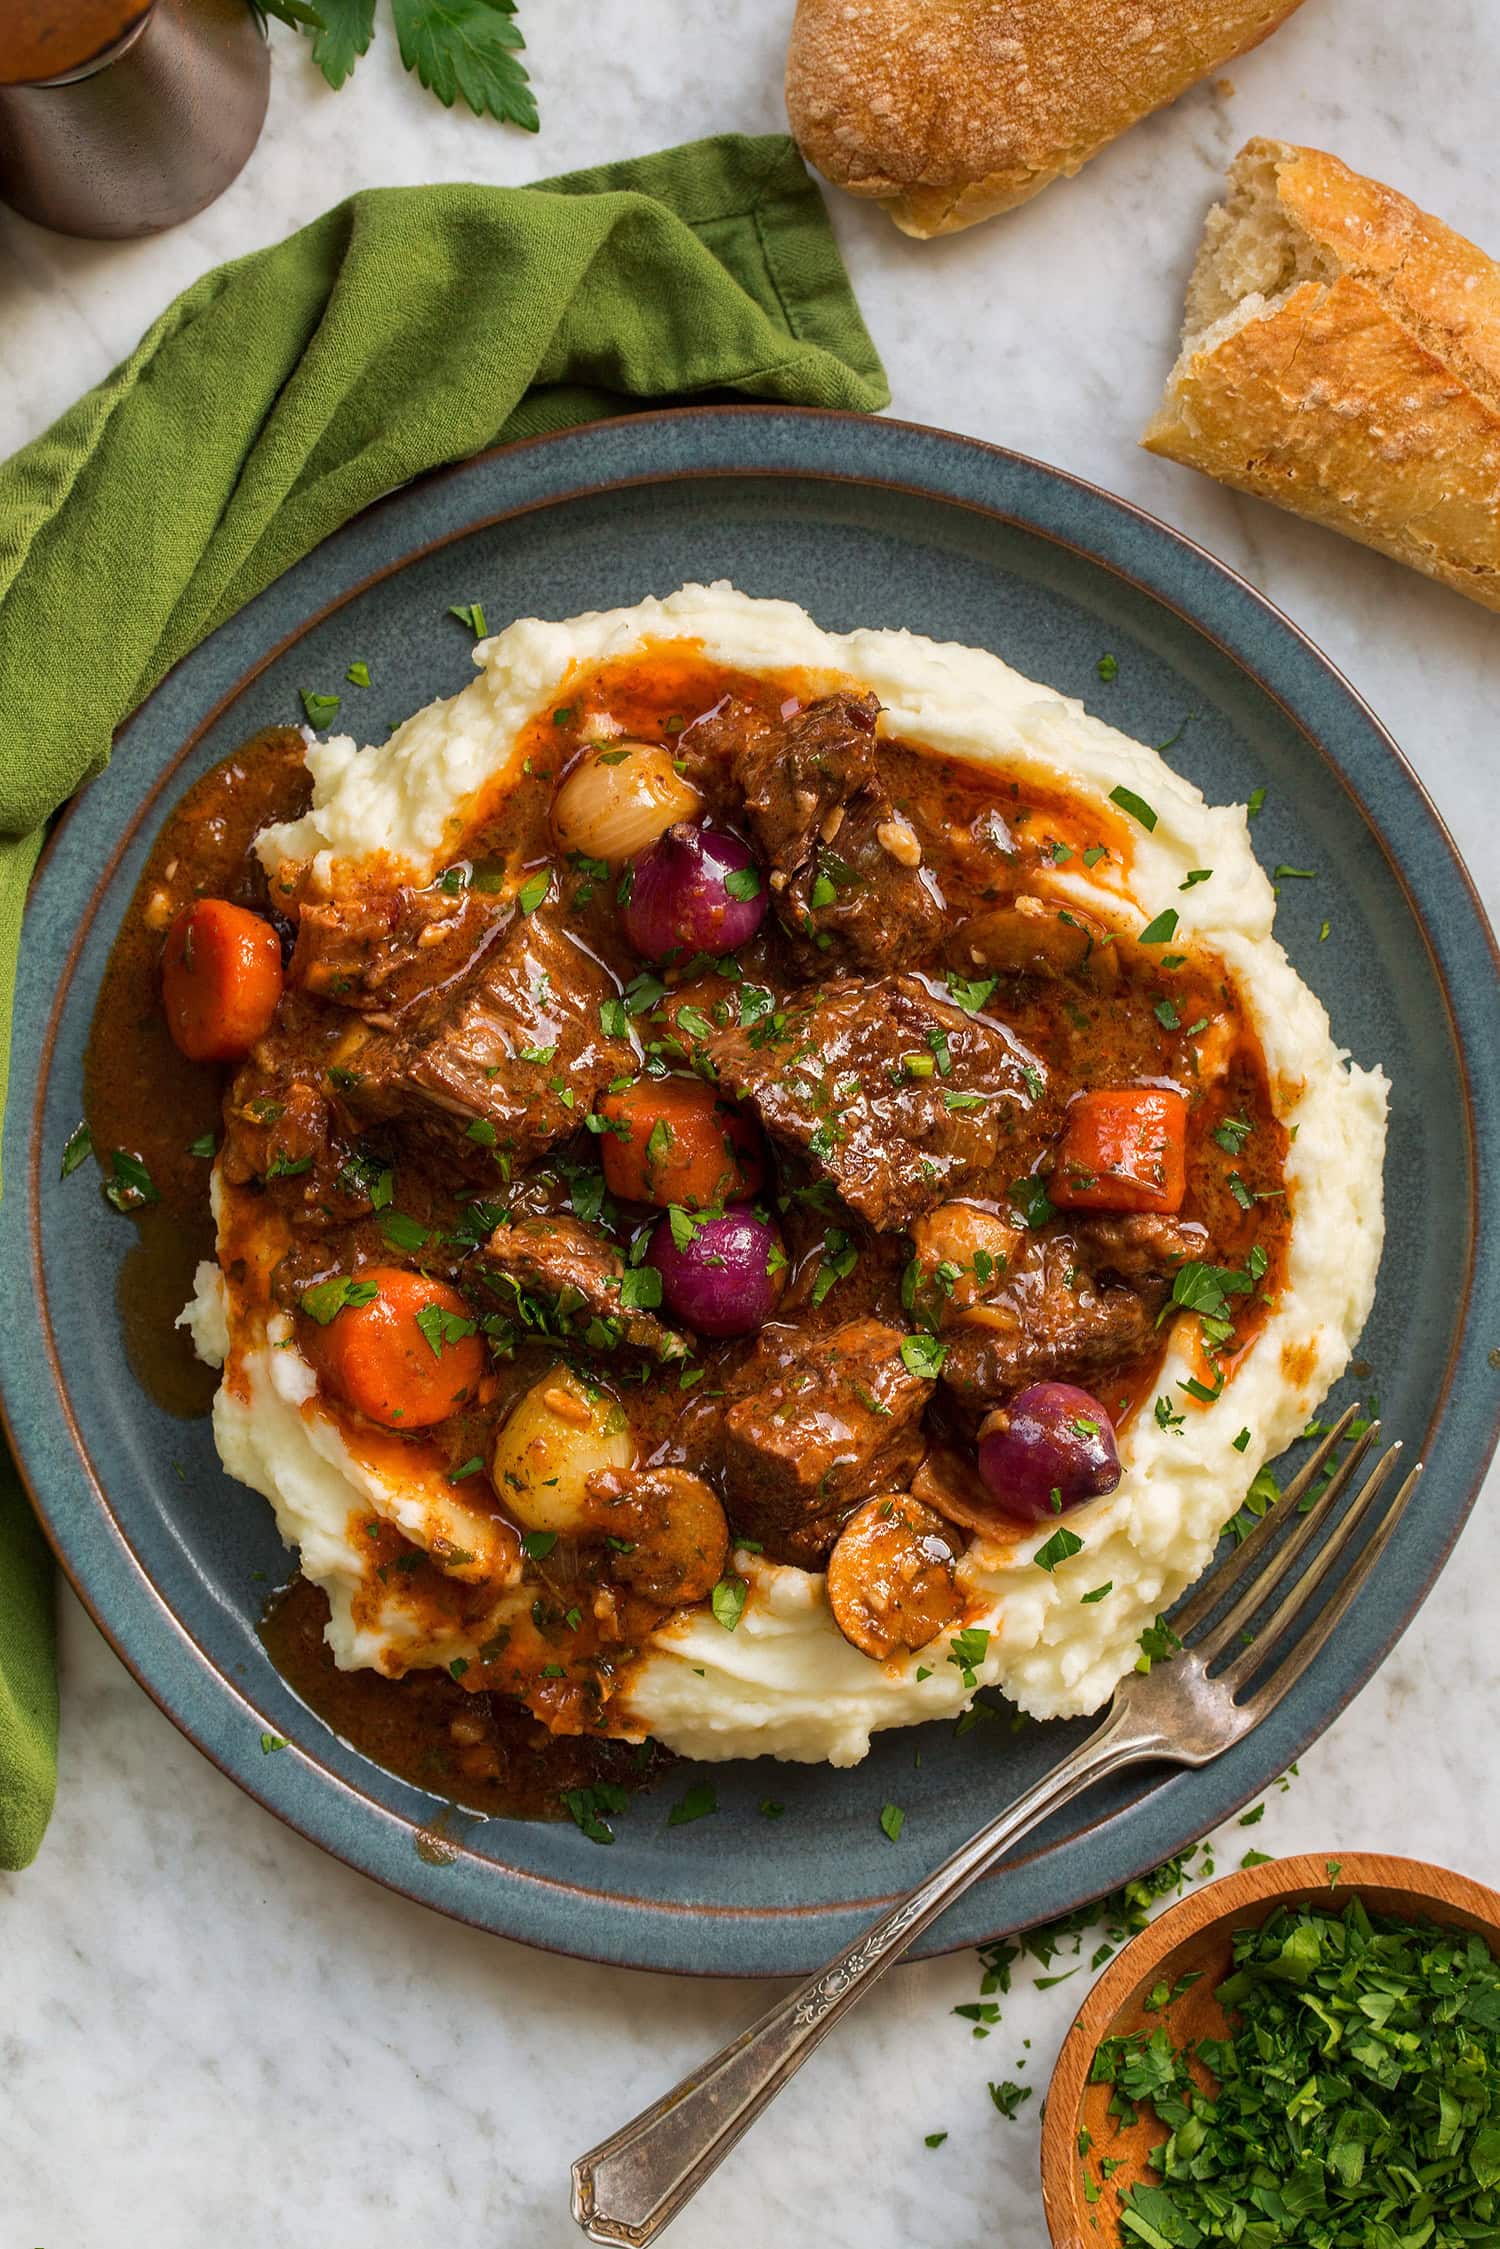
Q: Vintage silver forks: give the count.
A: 1